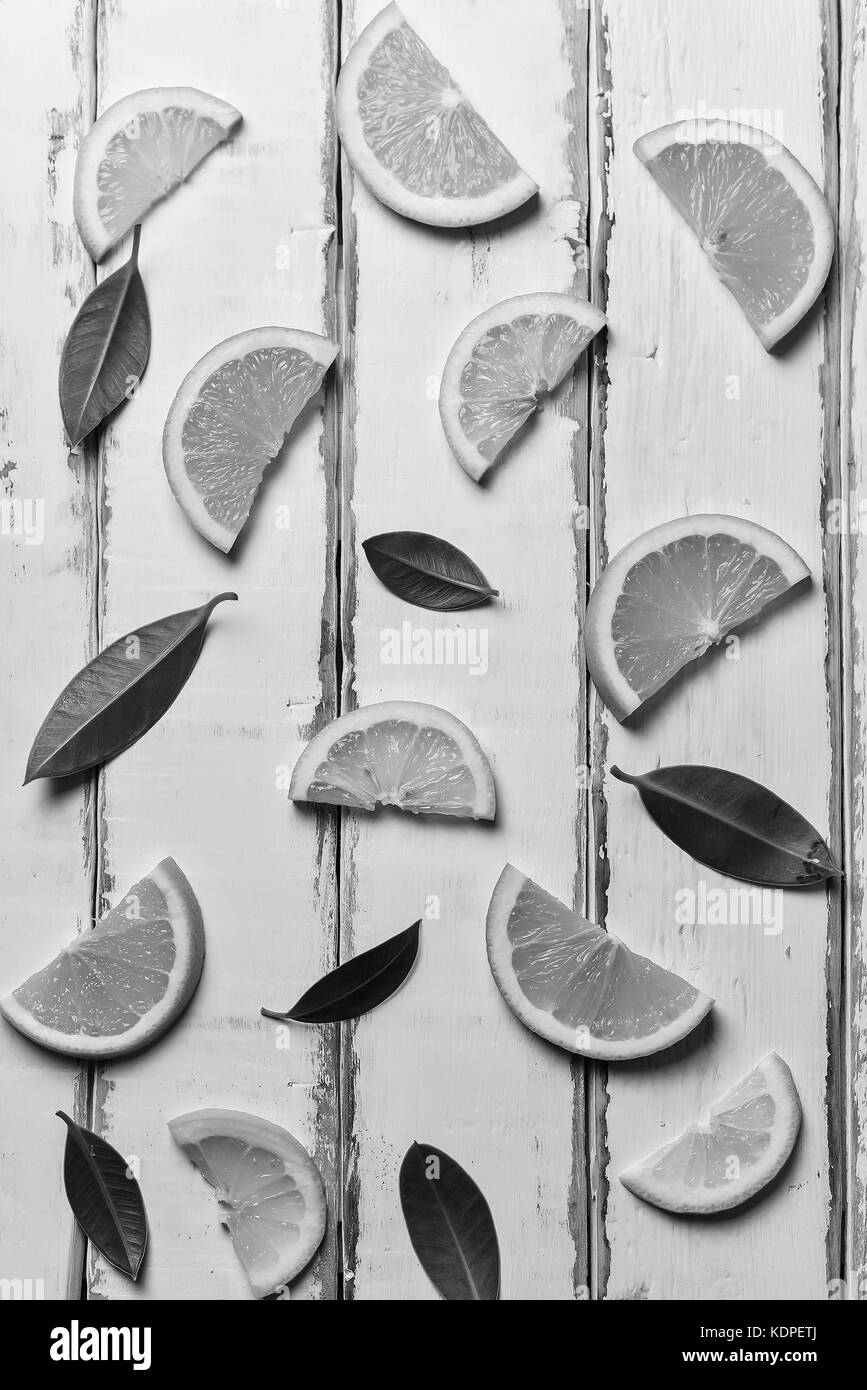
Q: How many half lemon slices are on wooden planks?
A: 11